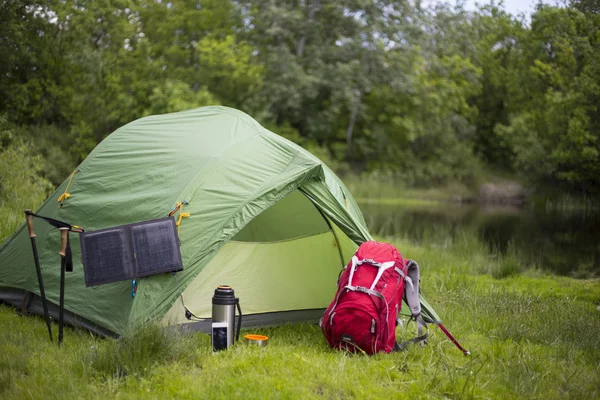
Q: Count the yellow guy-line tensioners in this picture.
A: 2